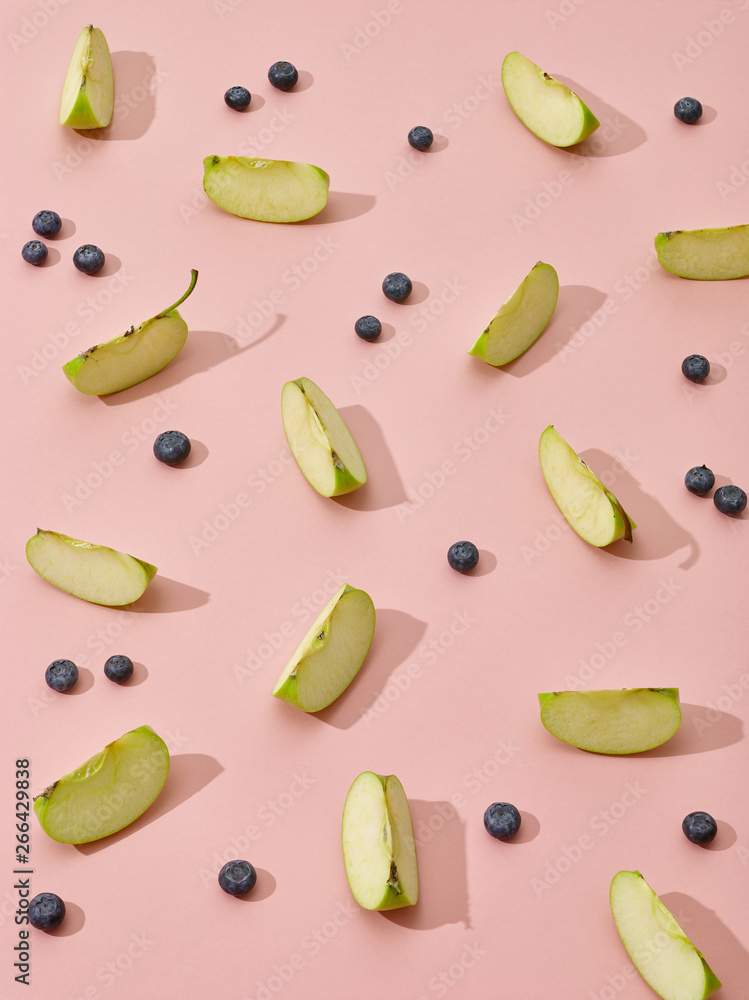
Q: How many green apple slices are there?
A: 14